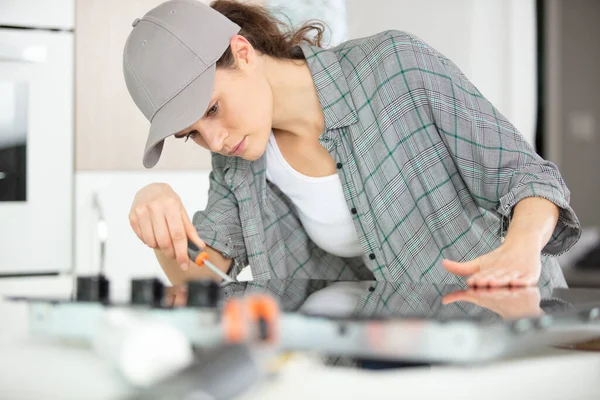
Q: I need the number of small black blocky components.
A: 3